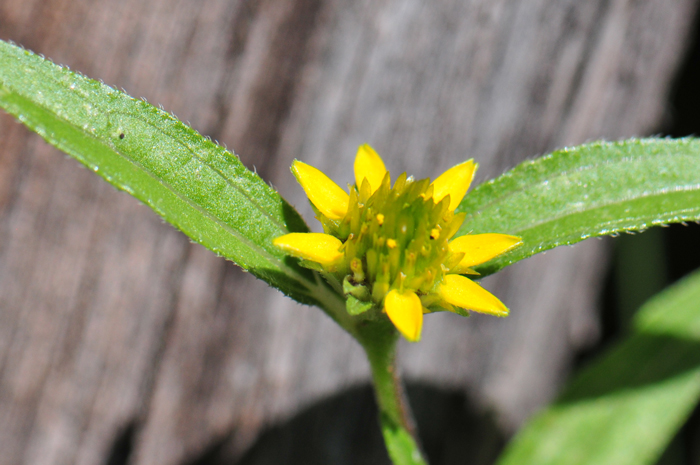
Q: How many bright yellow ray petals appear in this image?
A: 7